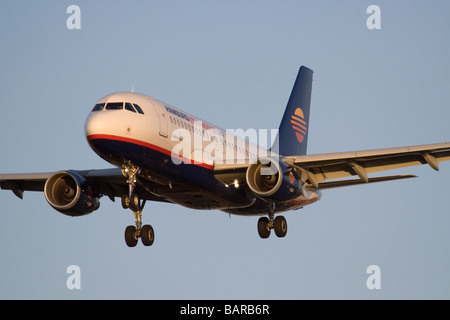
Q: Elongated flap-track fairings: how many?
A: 5